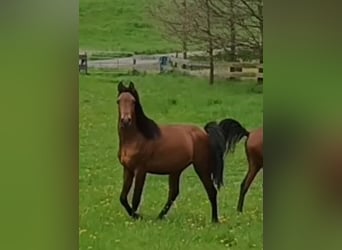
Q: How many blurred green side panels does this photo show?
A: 2